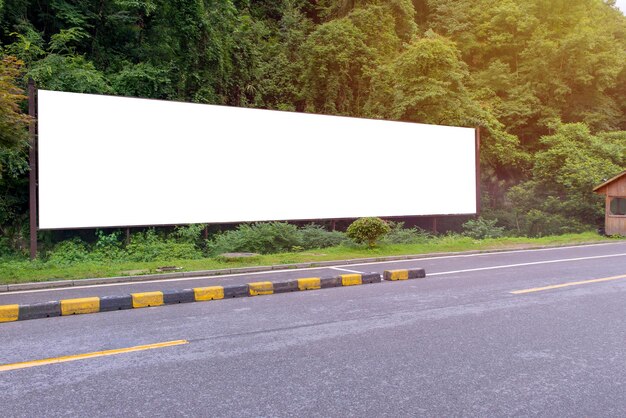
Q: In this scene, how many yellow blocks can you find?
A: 8